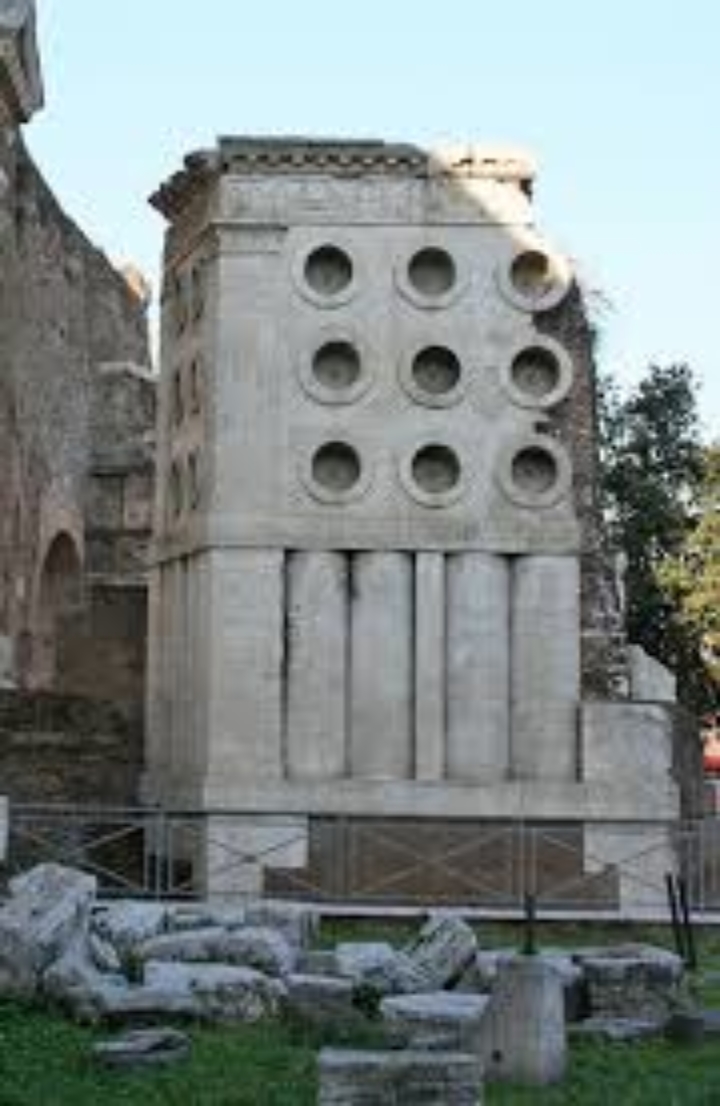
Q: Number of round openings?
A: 9